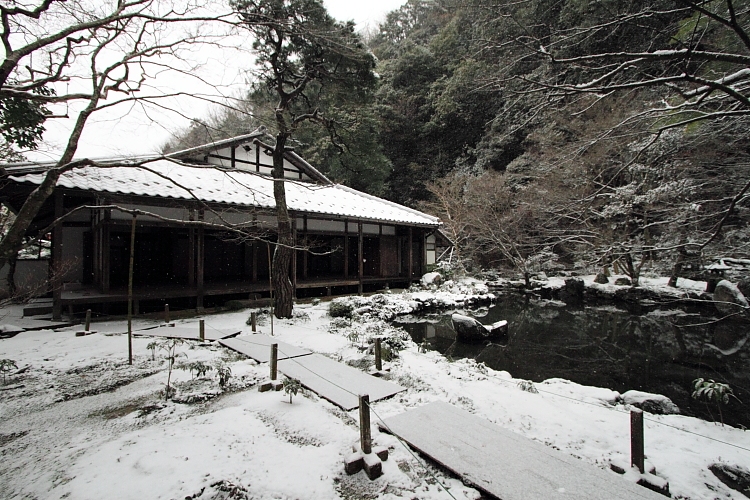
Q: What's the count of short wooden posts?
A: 8